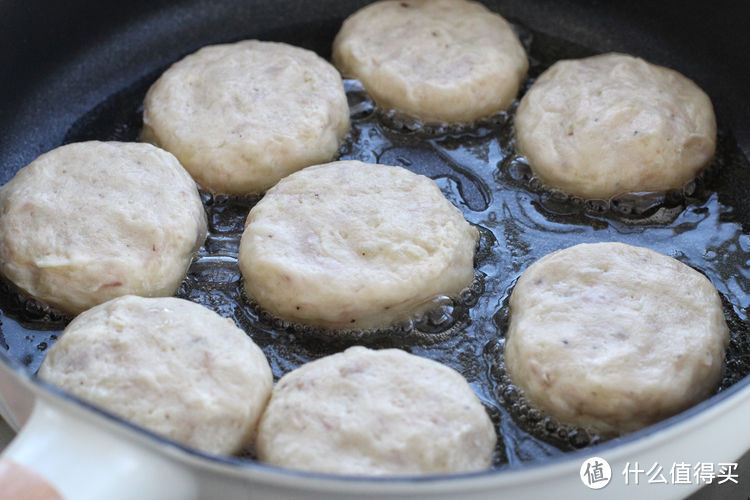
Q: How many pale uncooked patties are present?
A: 8